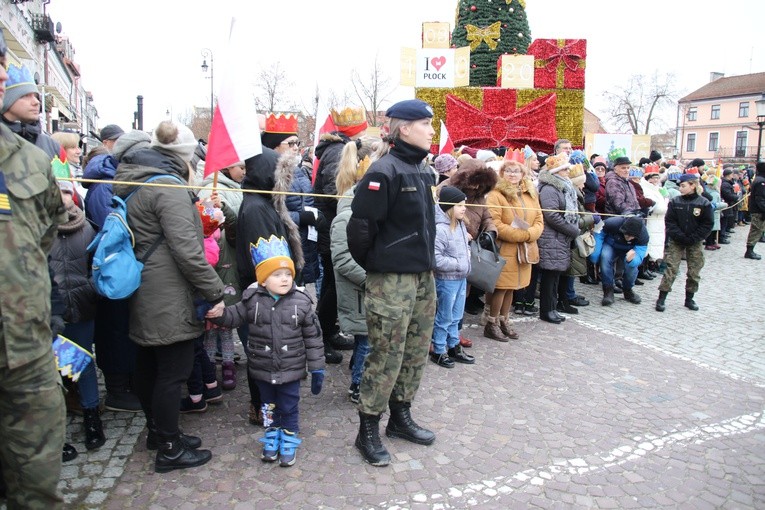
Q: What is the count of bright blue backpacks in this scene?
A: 1